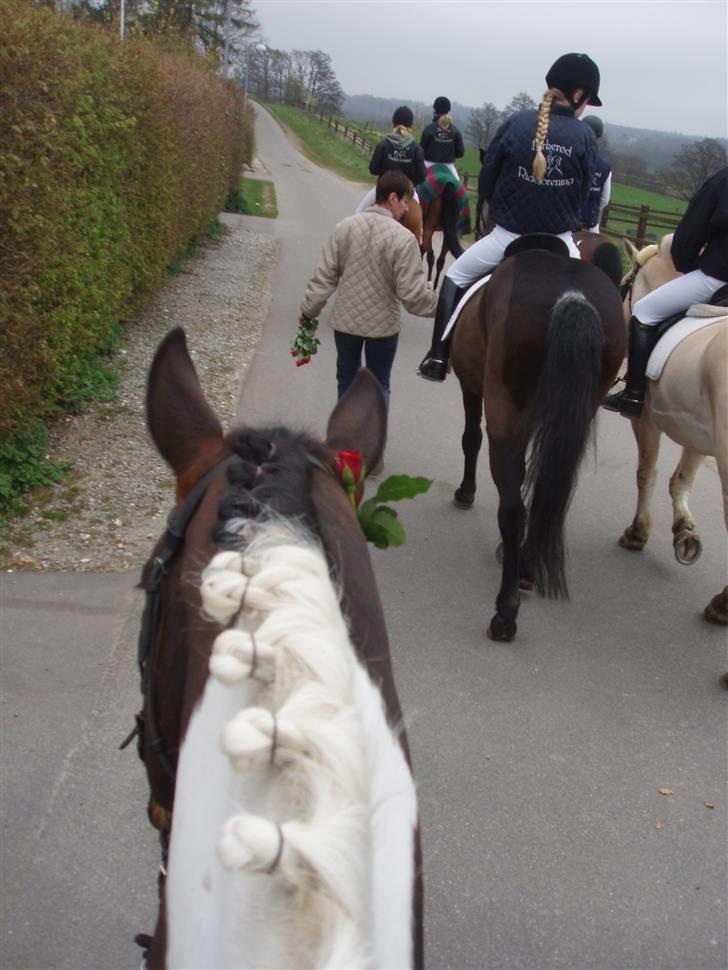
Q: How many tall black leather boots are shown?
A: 2